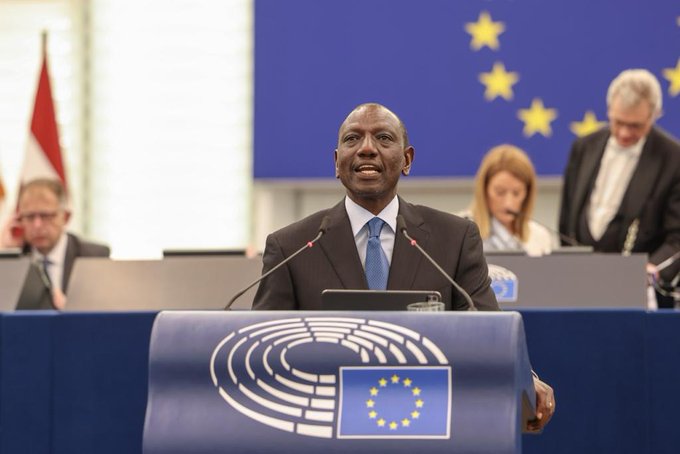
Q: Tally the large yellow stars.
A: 5